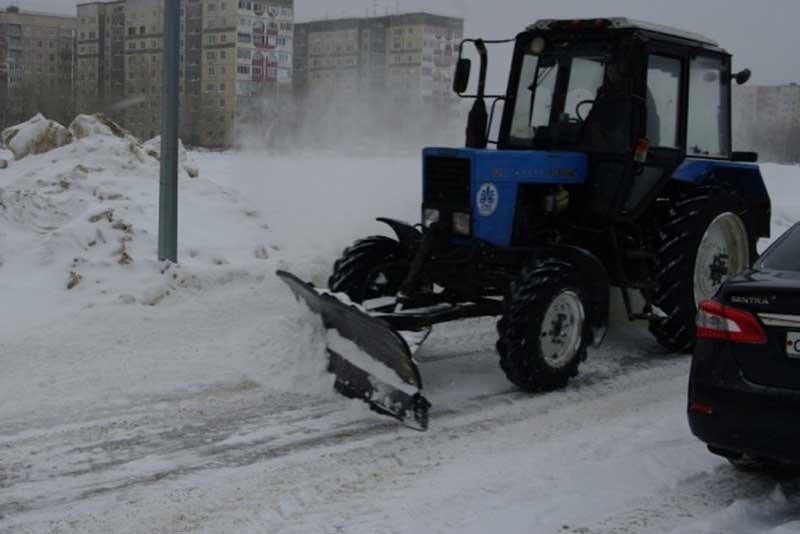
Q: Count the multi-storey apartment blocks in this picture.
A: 4